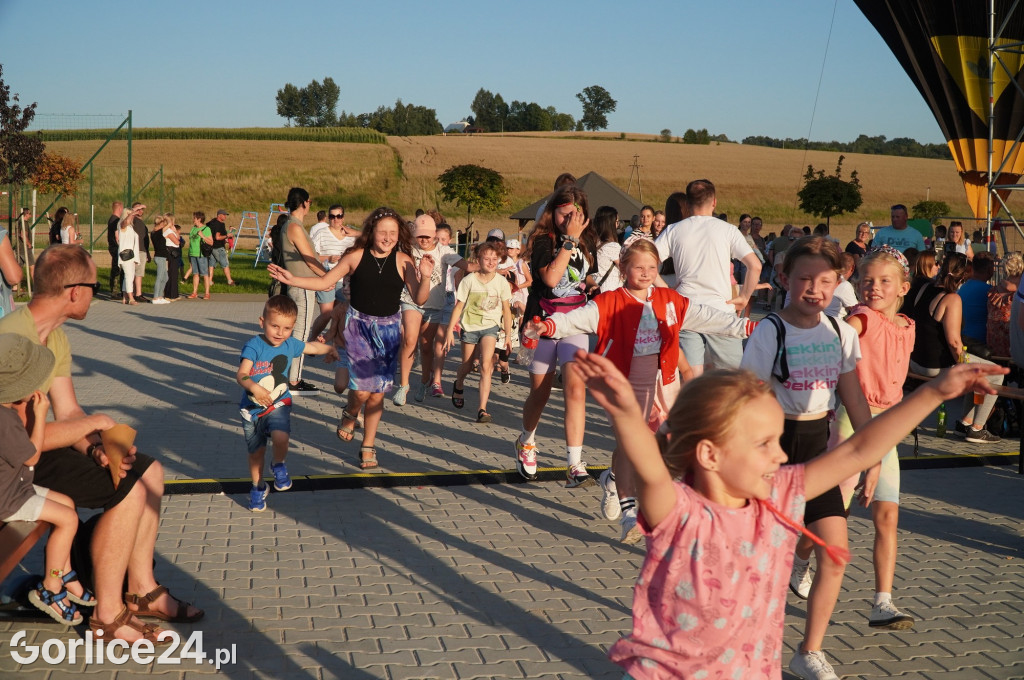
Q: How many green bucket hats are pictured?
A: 1